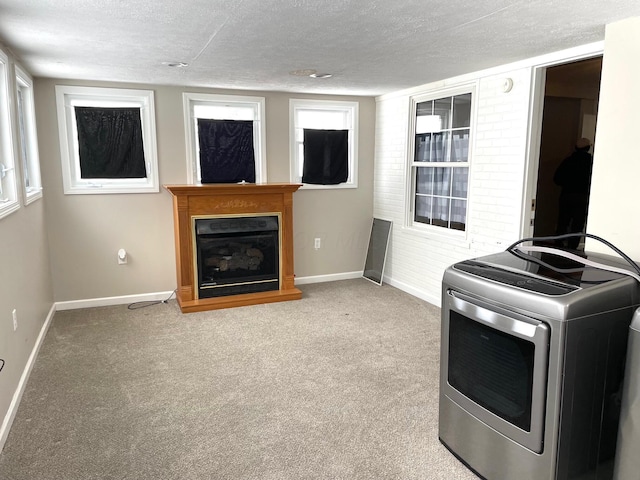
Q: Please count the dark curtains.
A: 3